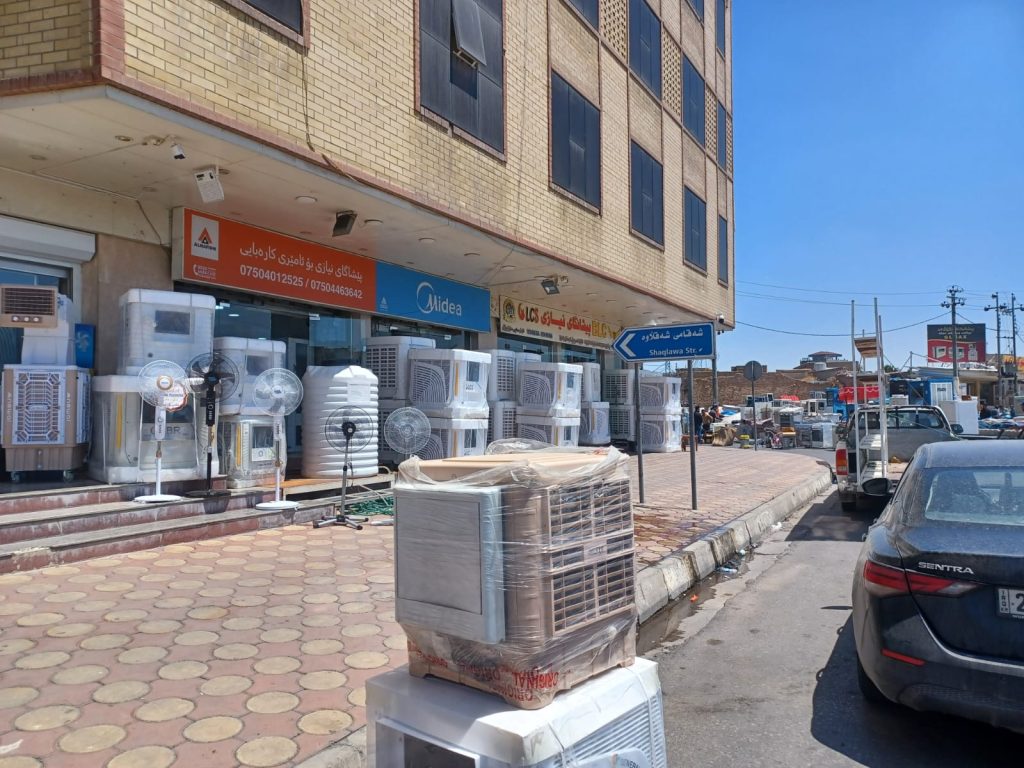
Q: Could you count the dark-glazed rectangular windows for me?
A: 12